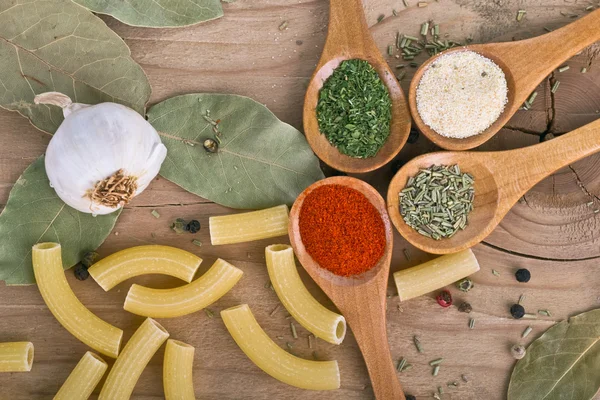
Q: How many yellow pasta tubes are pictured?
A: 11